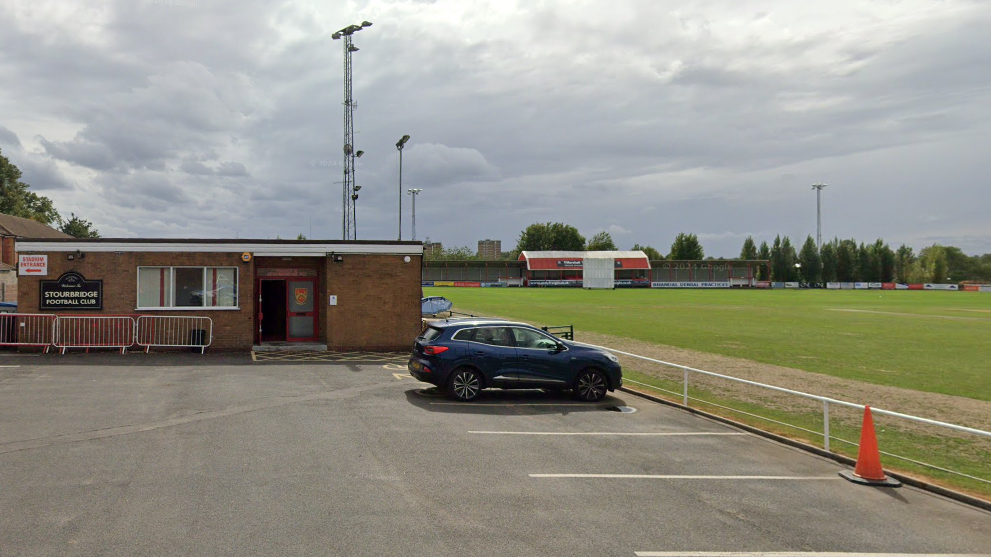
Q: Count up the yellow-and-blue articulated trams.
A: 0